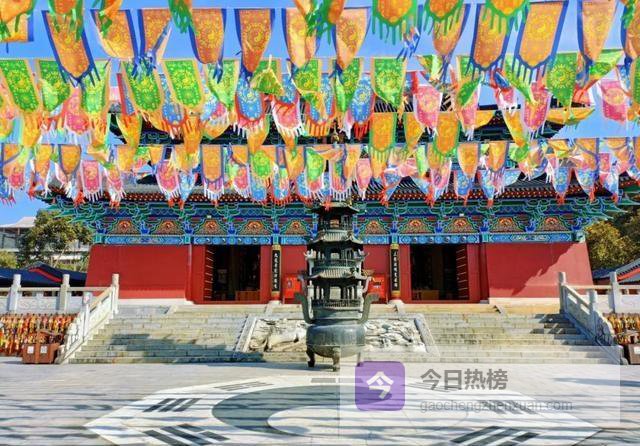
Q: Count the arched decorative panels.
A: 10